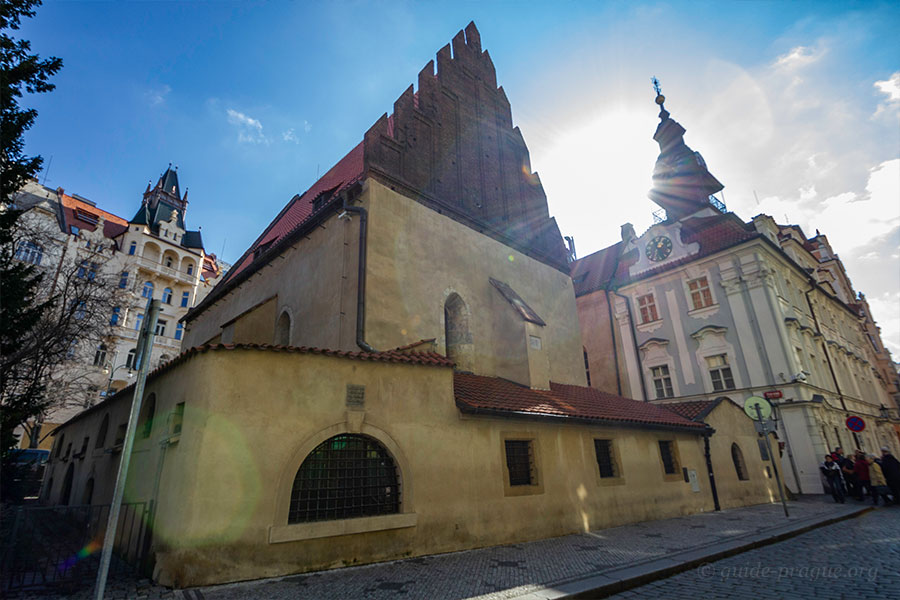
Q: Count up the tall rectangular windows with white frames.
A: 4